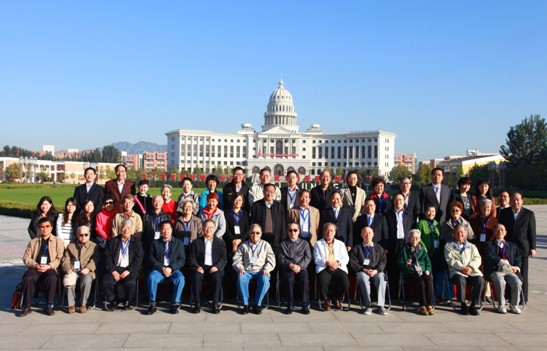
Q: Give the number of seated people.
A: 12